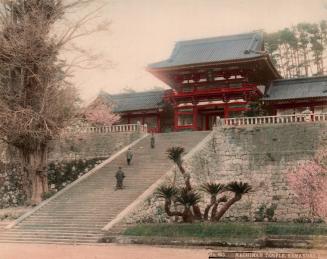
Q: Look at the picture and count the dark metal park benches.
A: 0